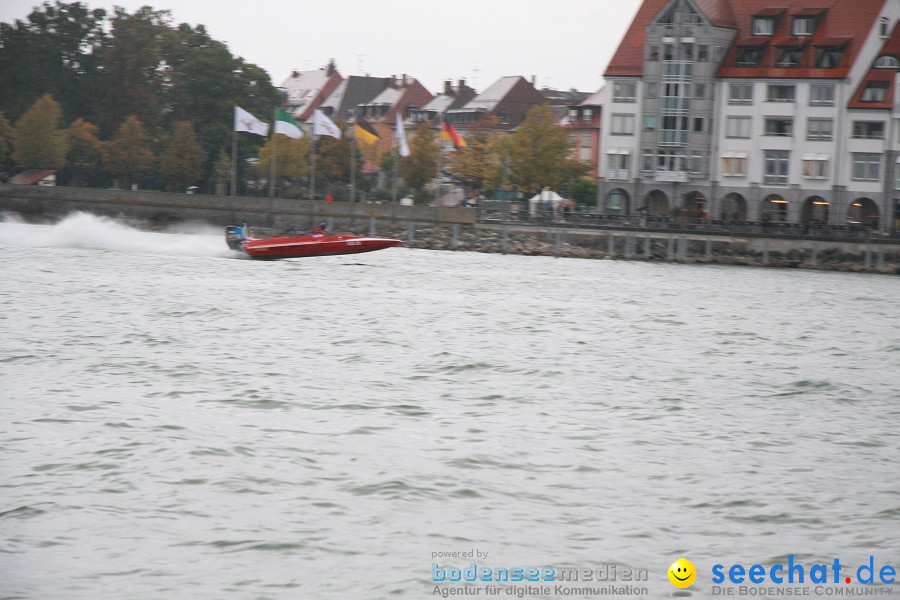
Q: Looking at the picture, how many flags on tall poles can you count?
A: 6